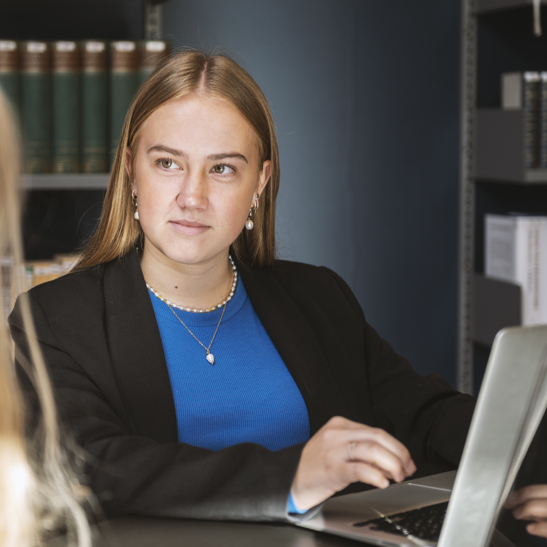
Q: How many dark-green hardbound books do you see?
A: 6